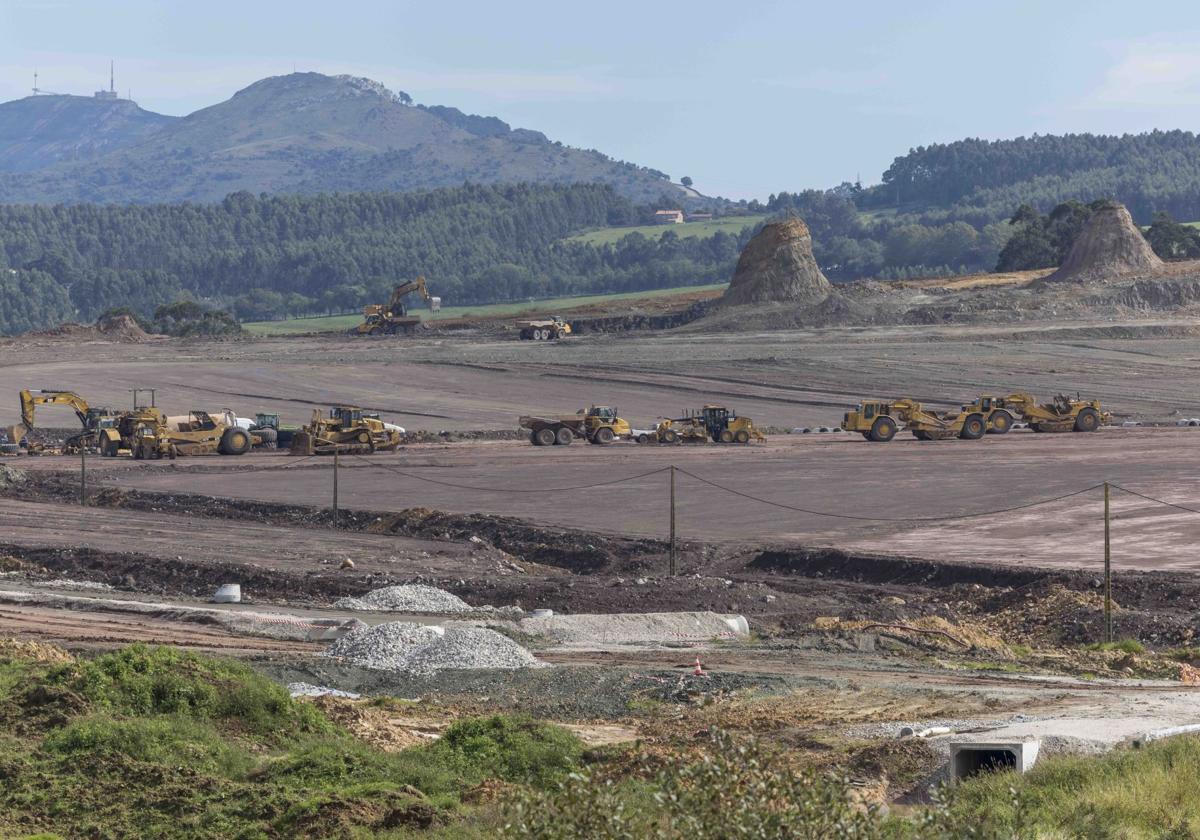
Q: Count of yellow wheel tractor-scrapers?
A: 3